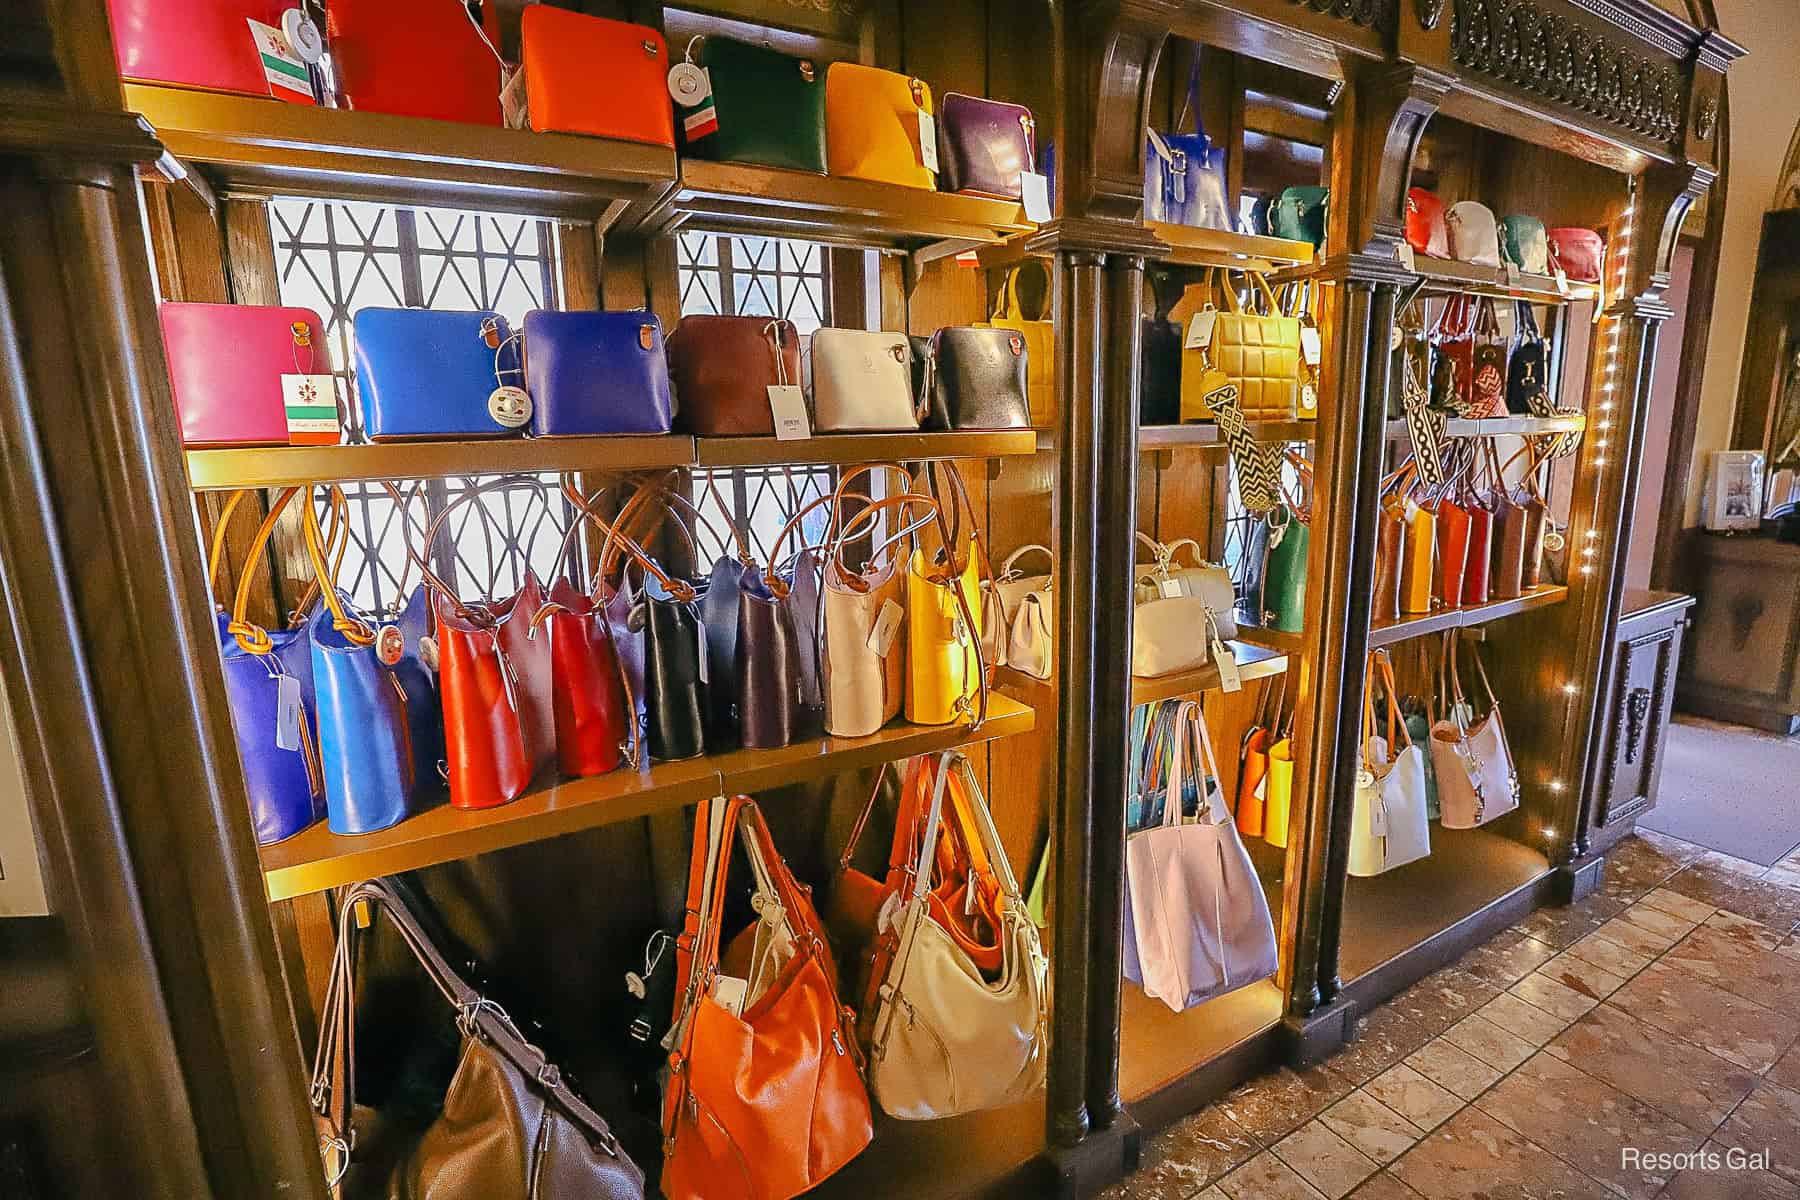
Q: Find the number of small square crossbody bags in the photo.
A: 12